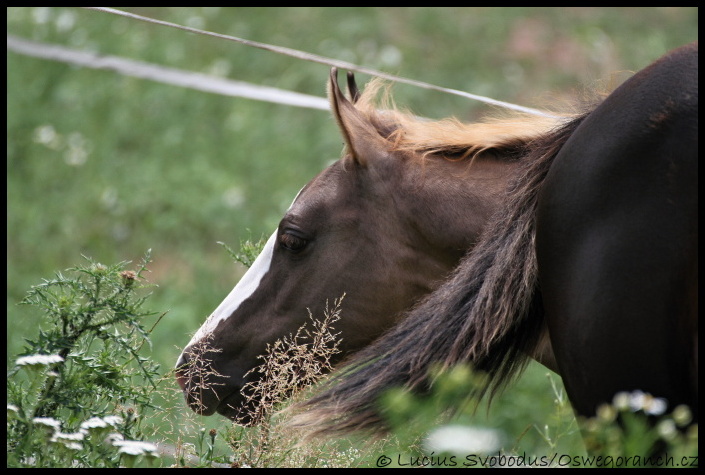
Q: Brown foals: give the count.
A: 1